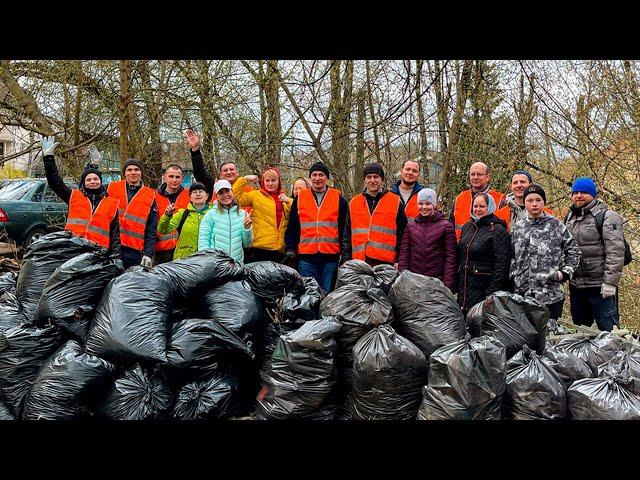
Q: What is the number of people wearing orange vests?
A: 9